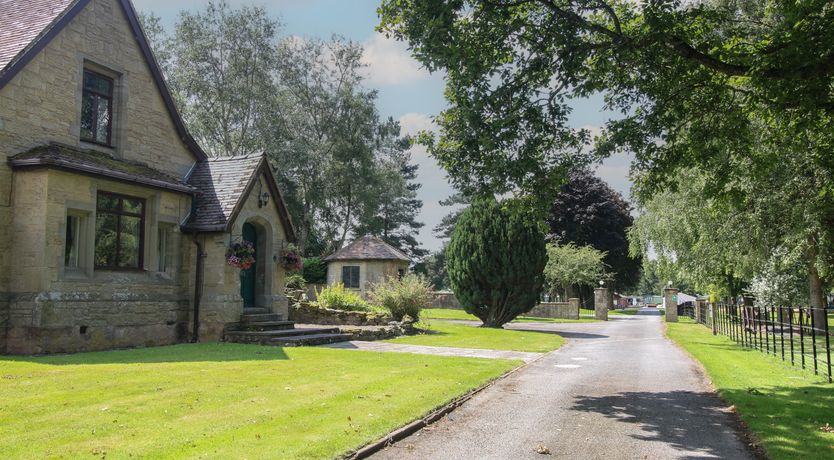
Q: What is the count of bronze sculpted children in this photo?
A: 0